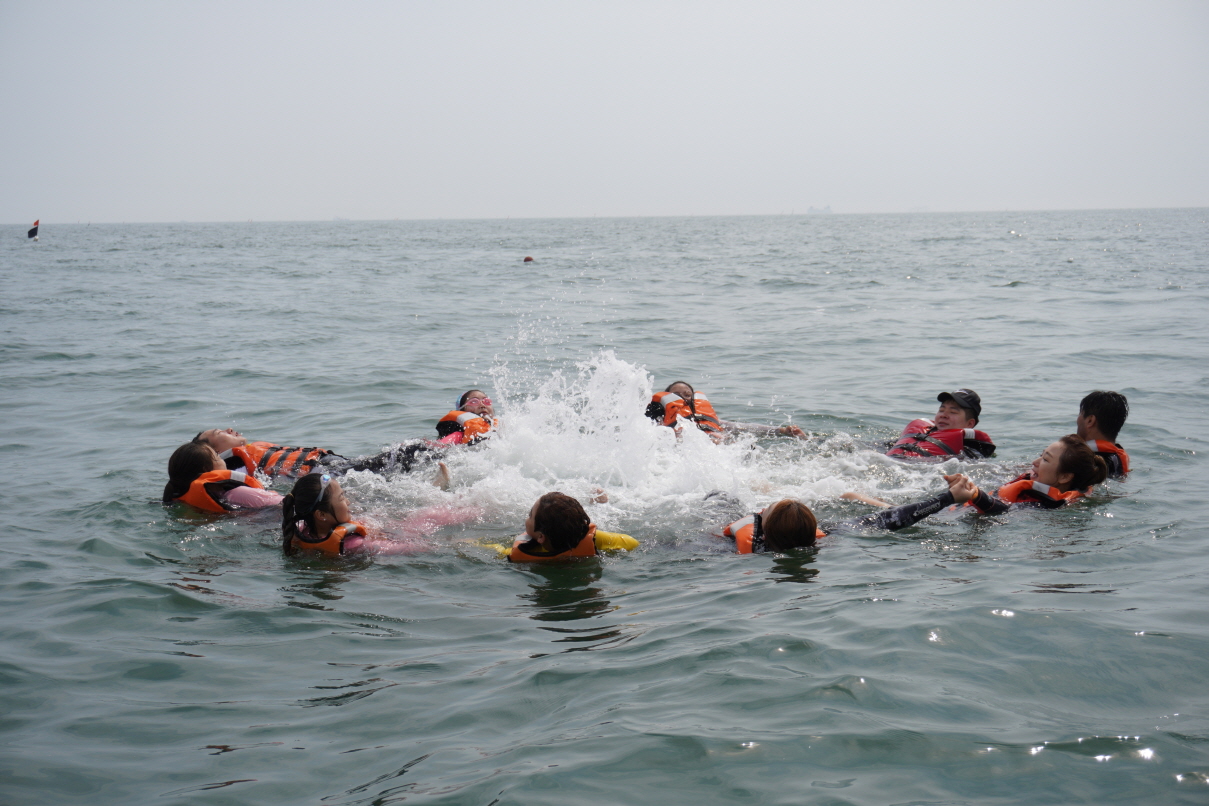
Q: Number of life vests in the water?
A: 10